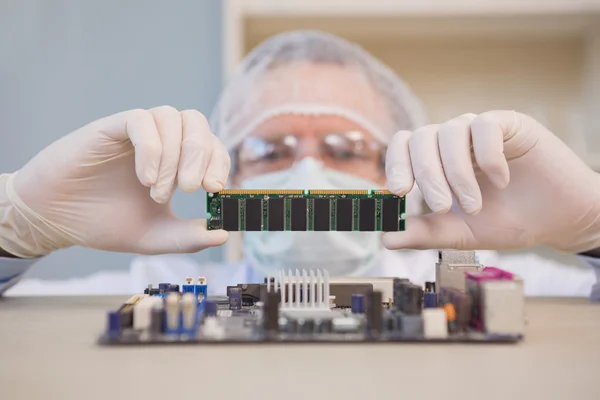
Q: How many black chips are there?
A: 8